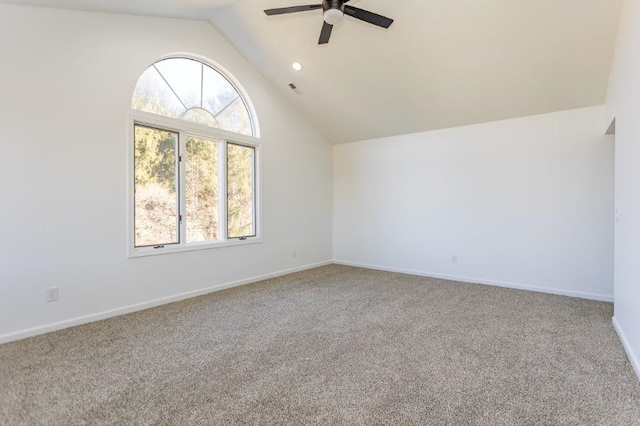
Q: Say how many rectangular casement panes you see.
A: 3